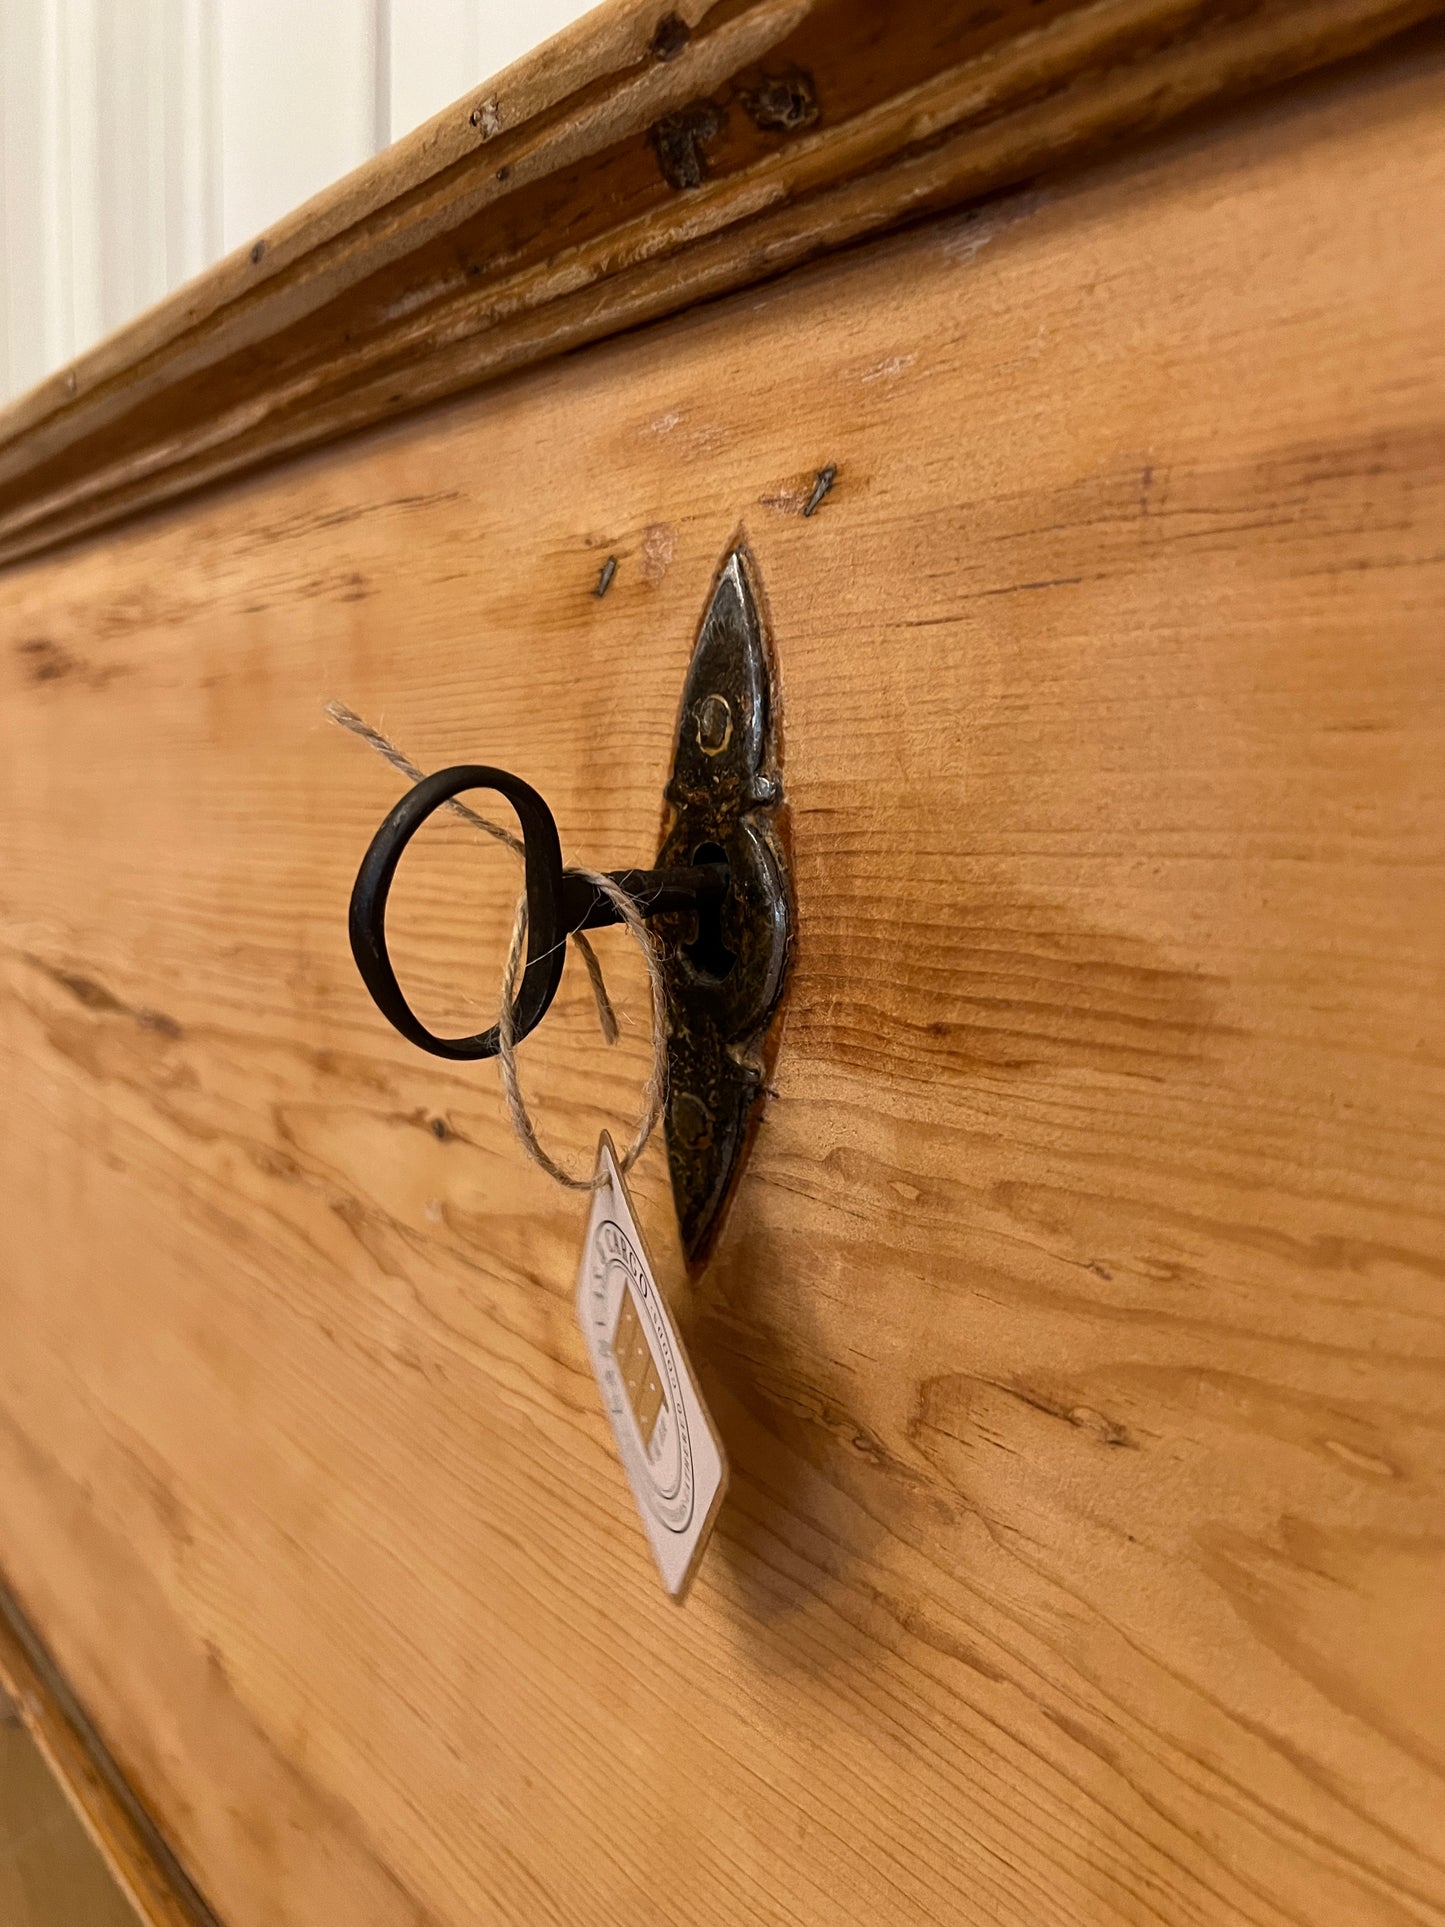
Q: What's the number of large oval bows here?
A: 1